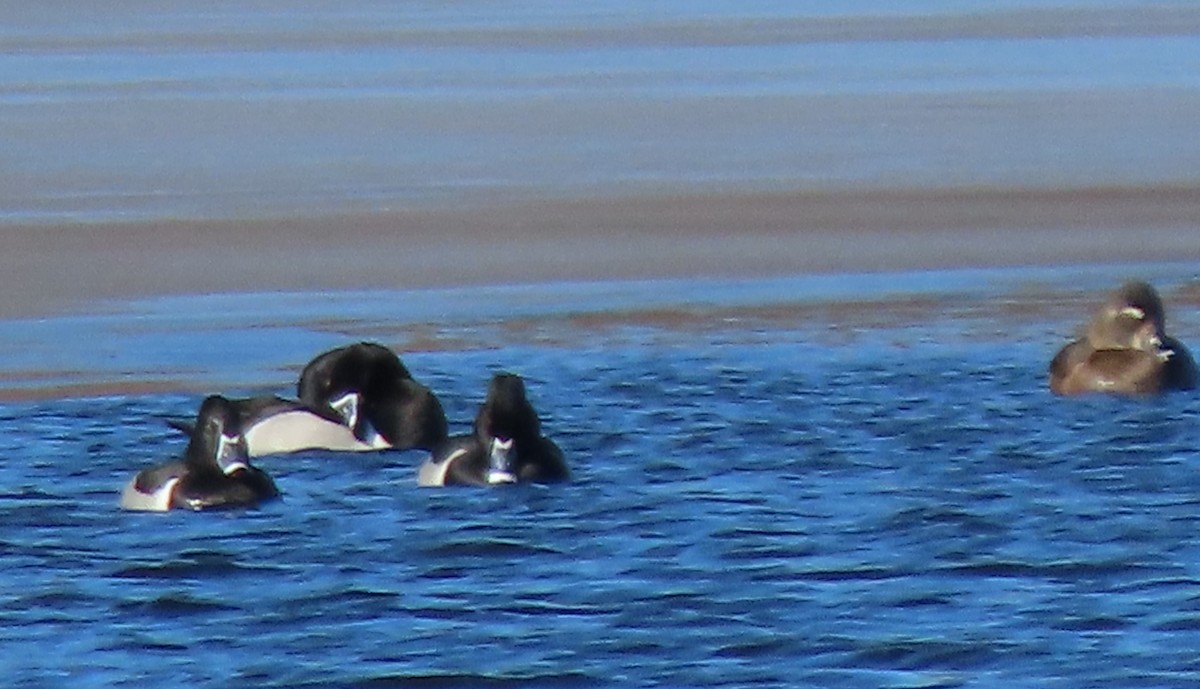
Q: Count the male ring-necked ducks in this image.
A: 3